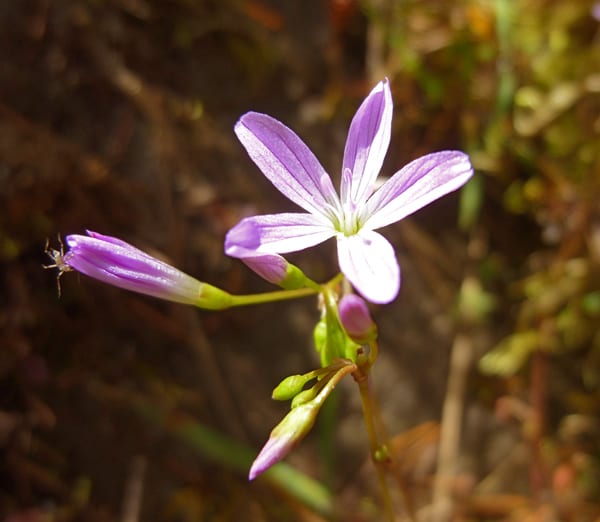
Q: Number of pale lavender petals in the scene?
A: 5